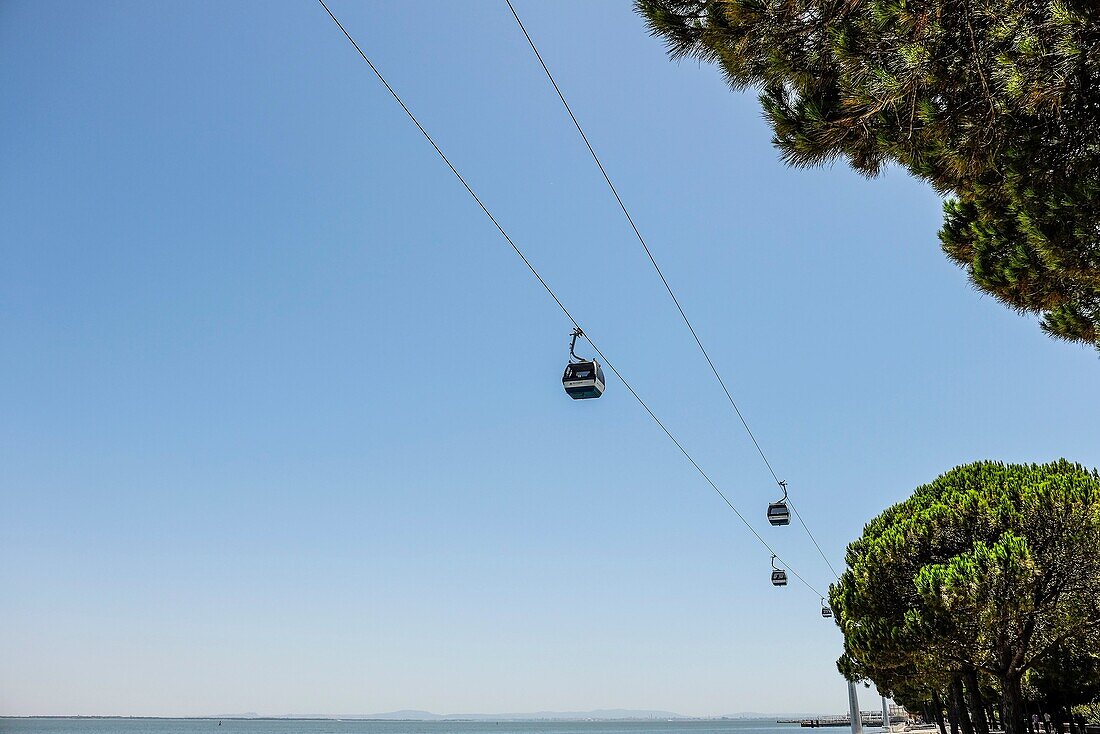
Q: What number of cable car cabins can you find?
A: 4